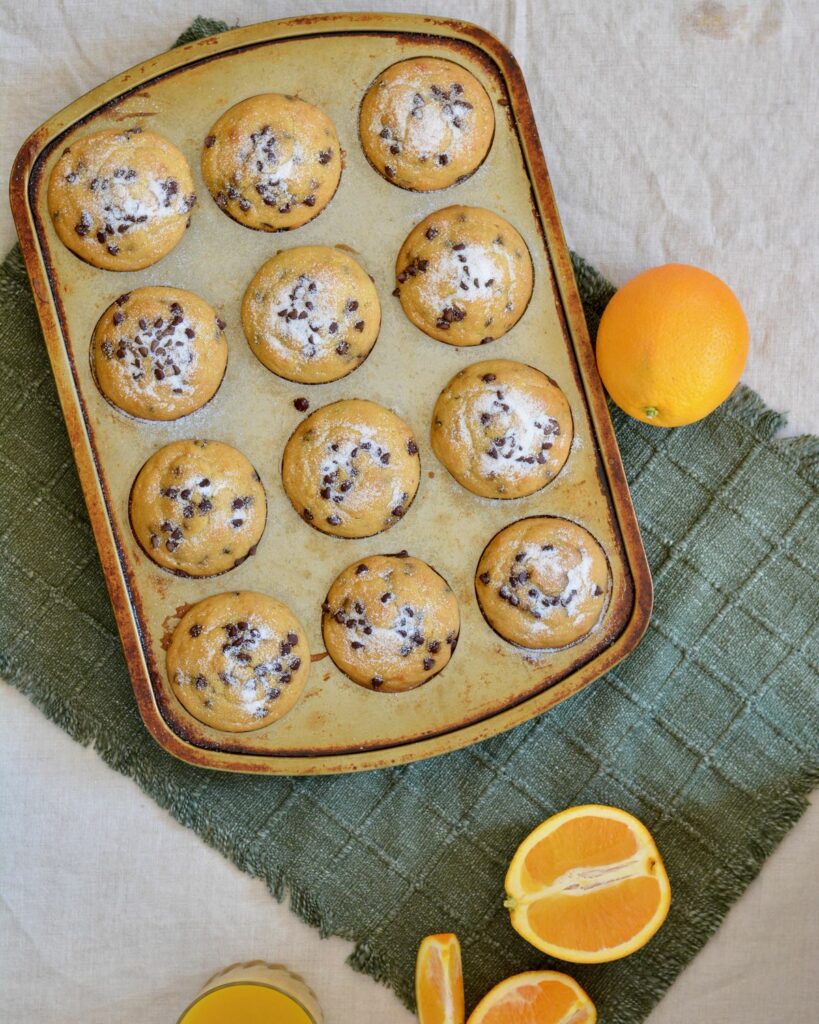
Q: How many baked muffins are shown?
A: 12